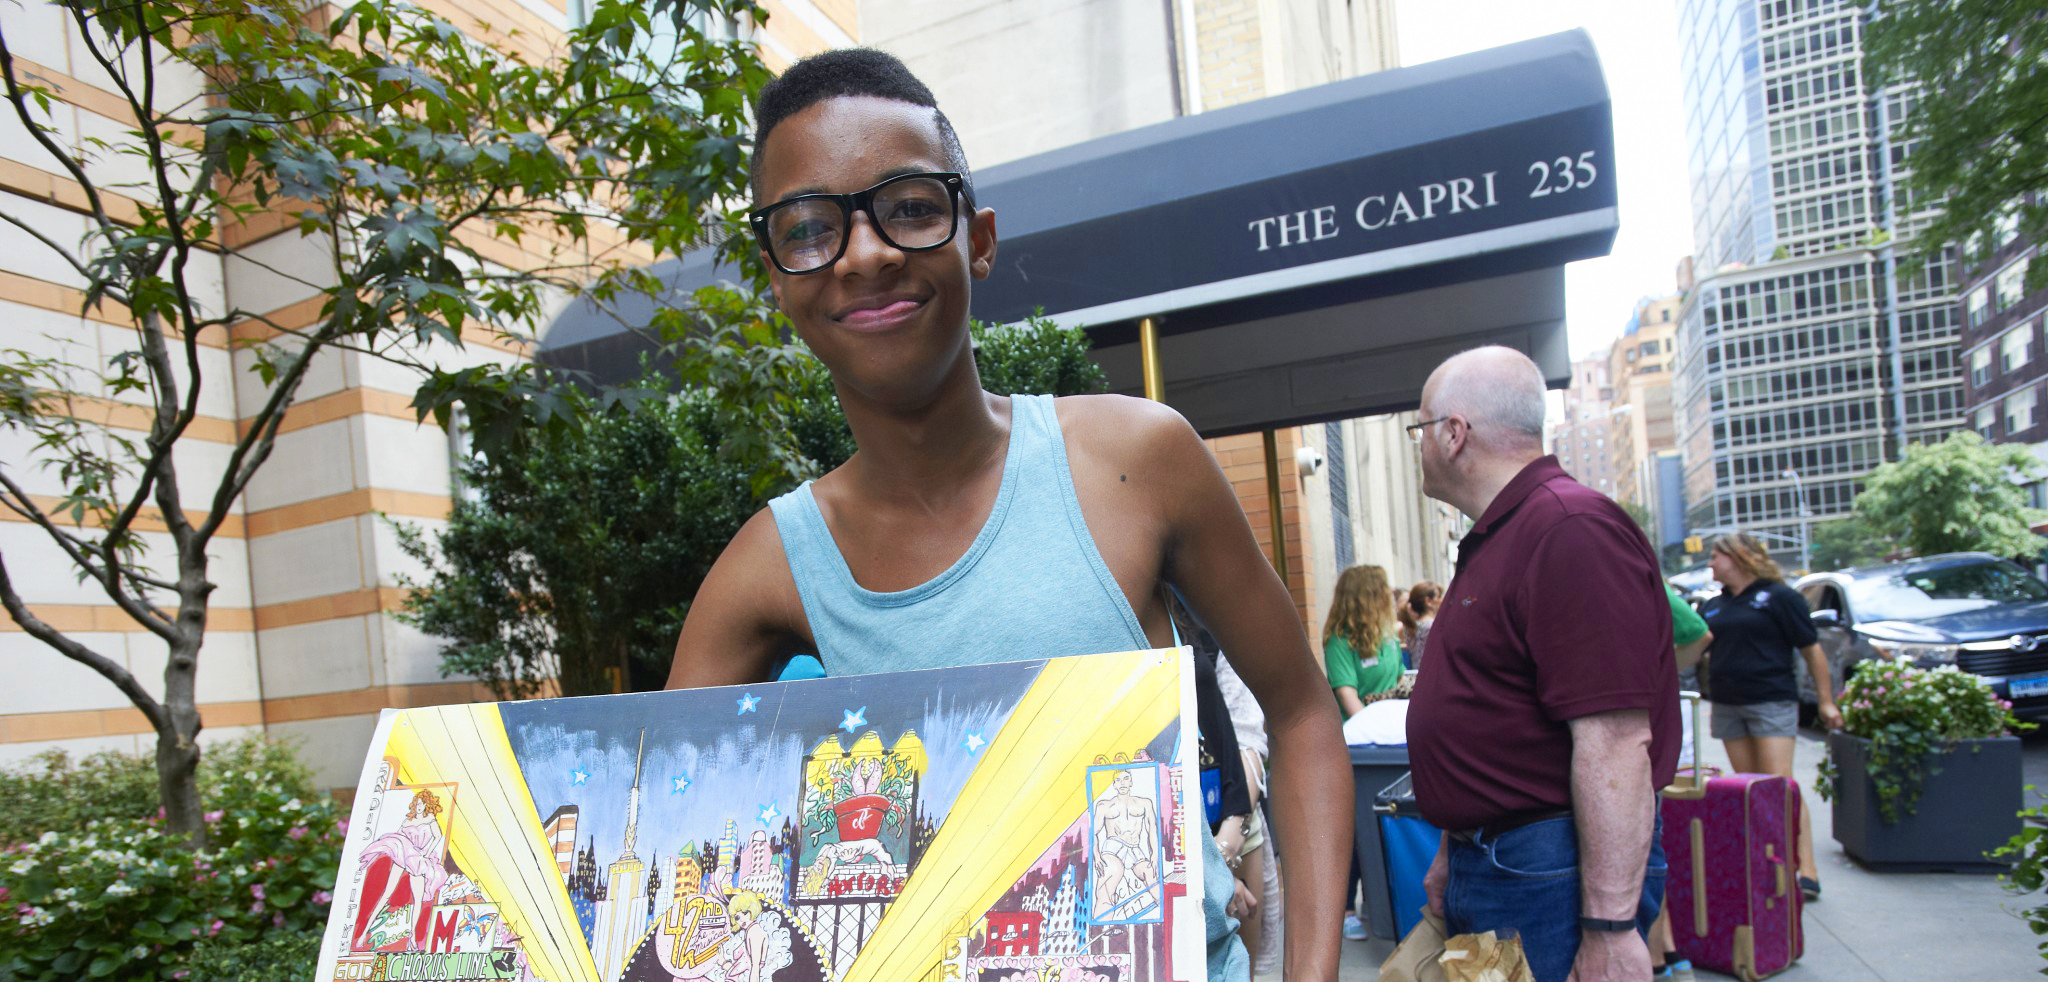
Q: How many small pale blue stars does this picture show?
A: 6